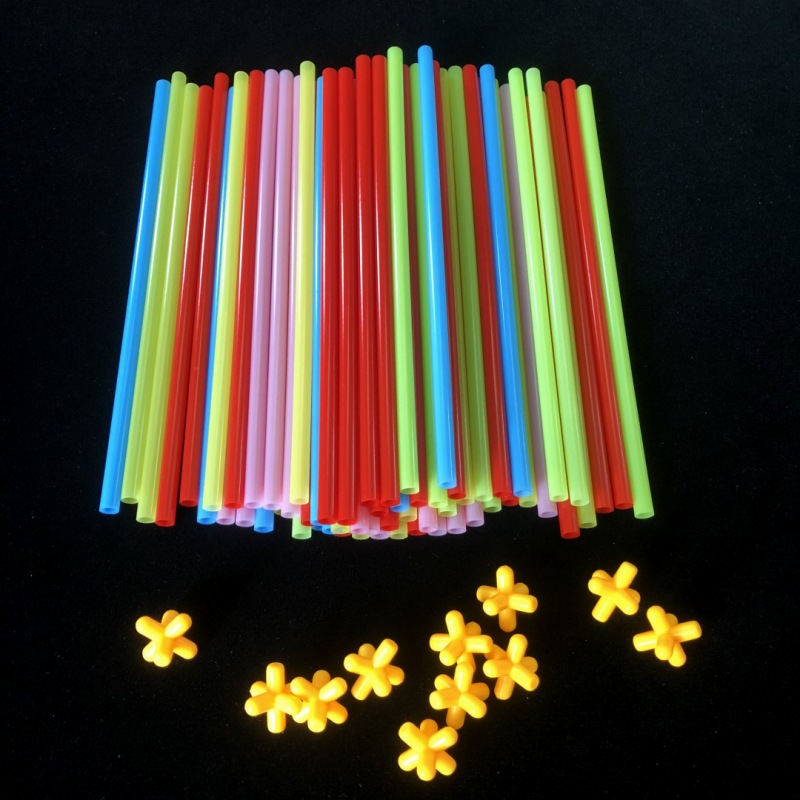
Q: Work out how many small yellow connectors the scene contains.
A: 11